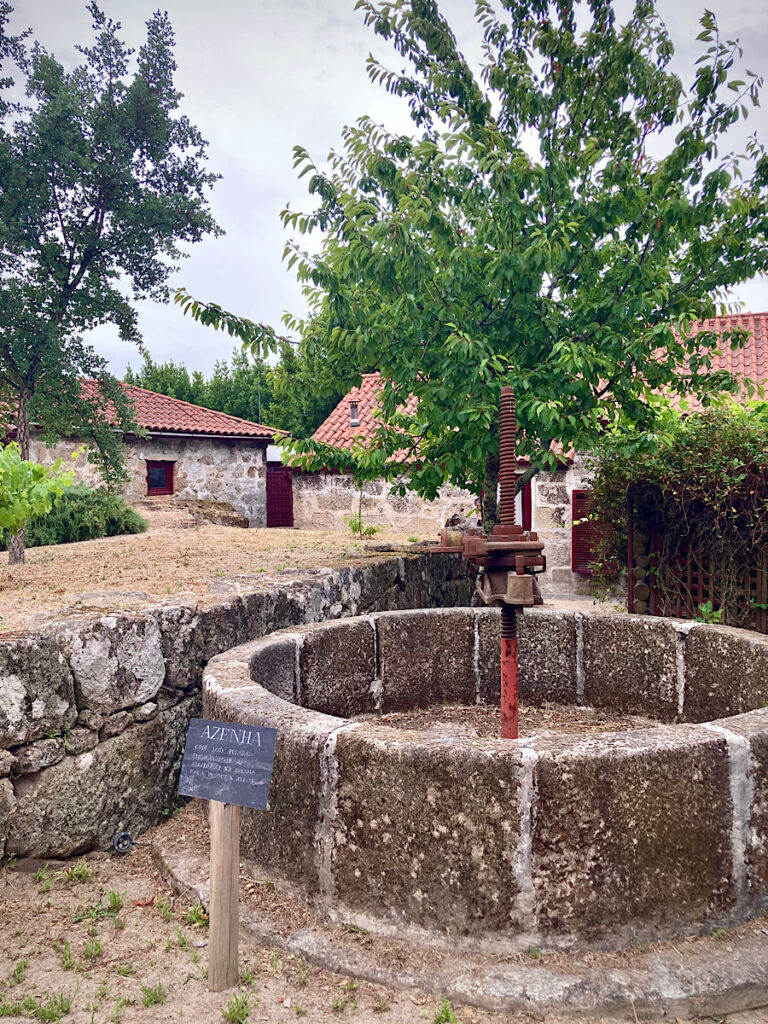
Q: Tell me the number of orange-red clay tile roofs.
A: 3